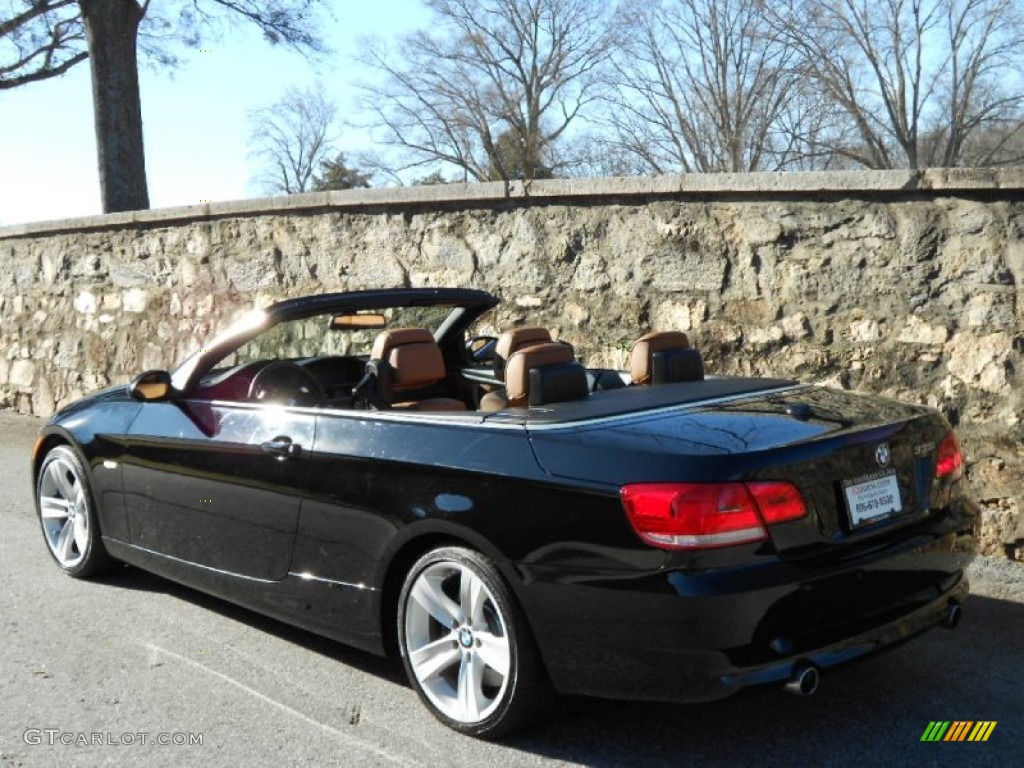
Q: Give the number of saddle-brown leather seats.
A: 4